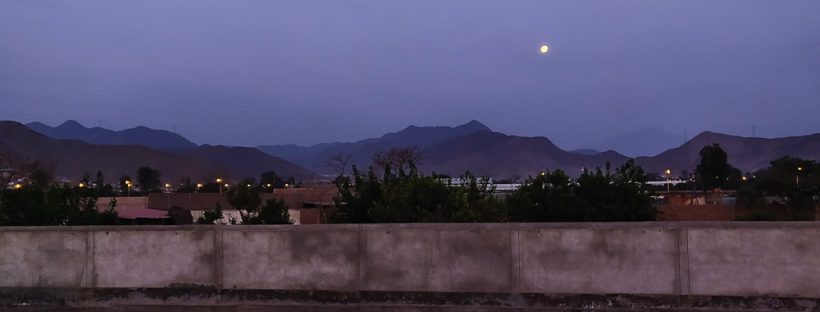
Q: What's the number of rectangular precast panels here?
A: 6